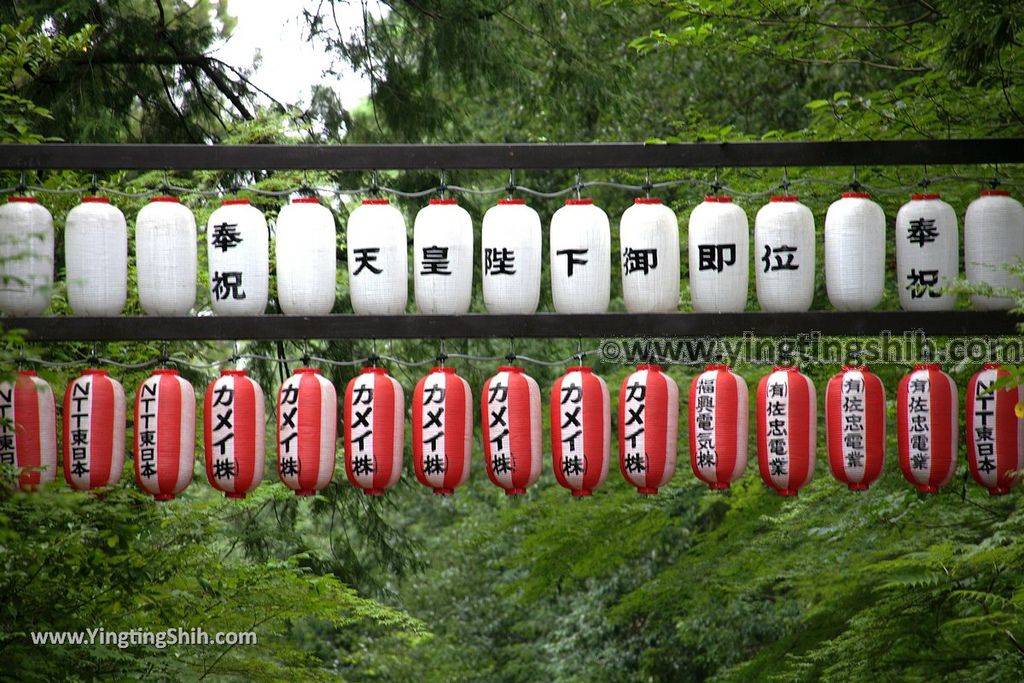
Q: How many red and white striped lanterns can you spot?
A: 15